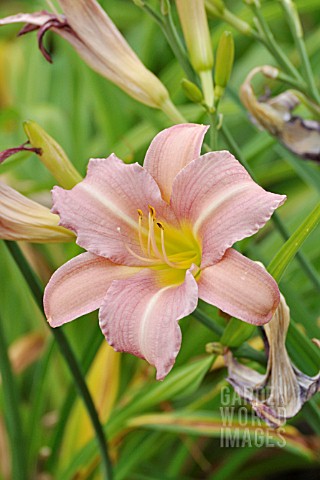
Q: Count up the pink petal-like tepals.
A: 6